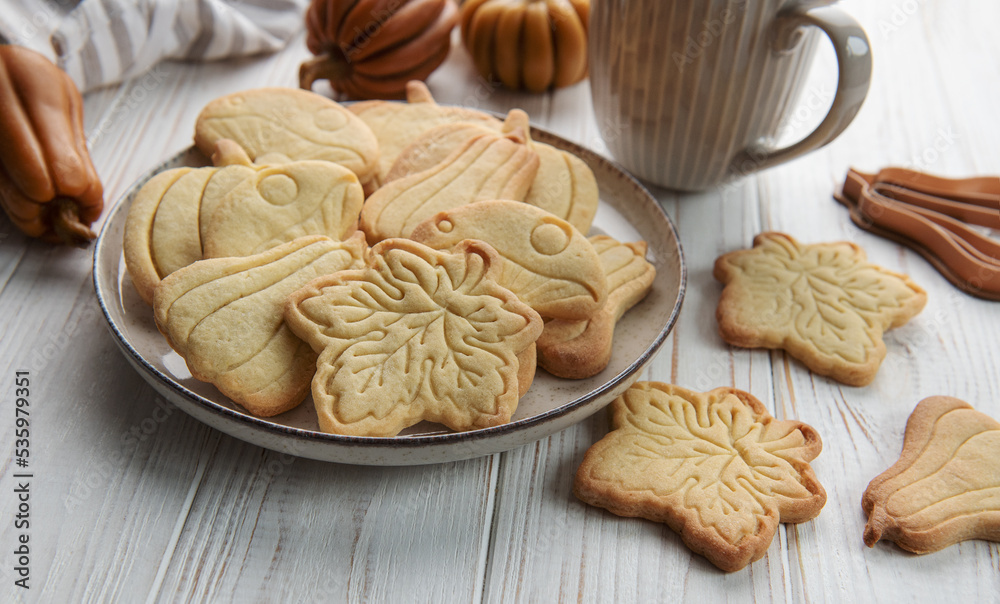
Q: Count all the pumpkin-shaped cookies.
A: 7